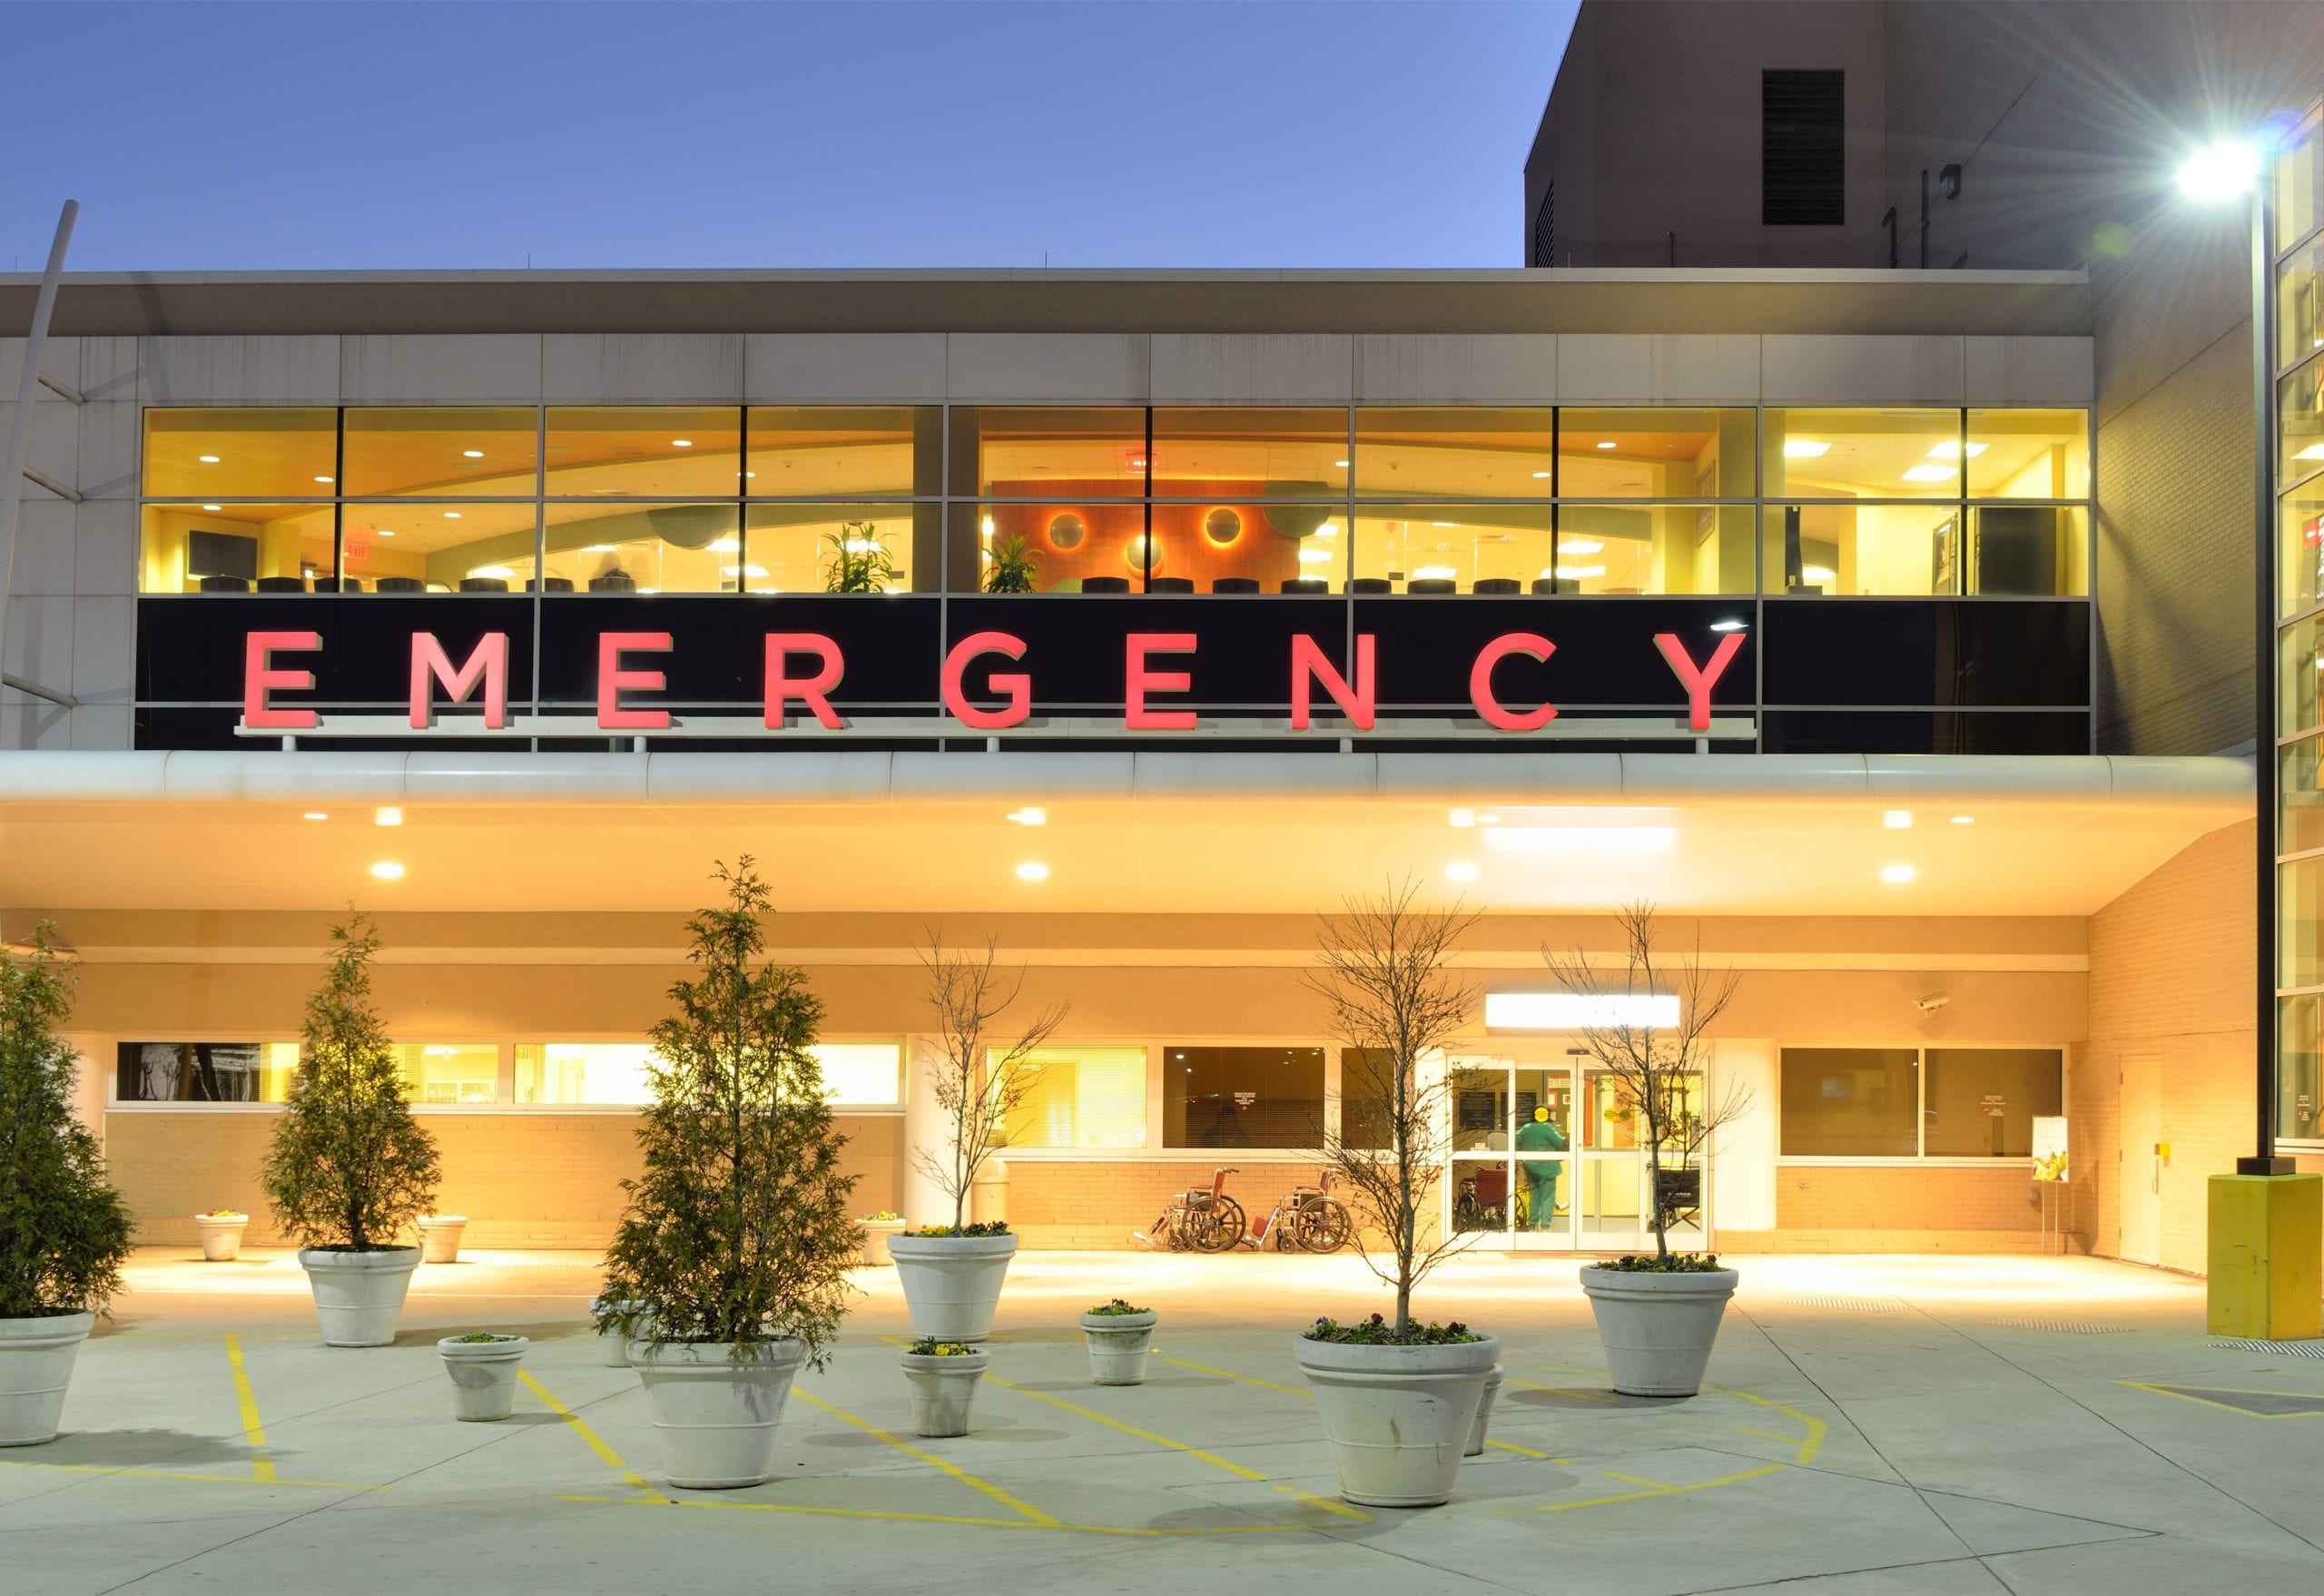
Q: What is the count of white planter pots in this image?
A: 14